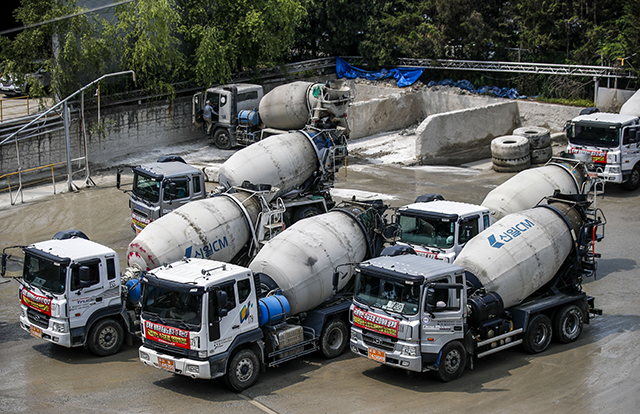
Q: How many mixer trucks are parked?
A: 7